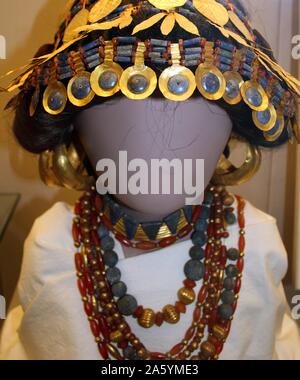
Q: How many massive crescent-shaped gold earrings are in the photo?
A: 2